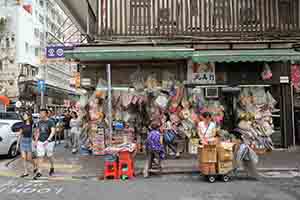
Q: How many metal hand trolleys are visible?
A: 1